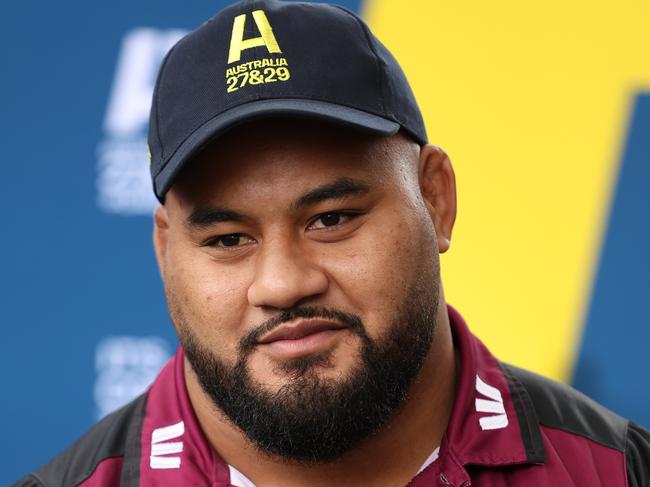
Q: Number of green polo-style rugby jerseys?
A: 0